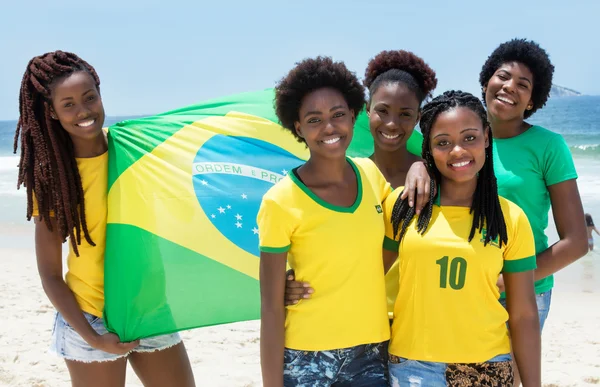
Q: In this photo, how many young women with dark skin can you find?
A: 5